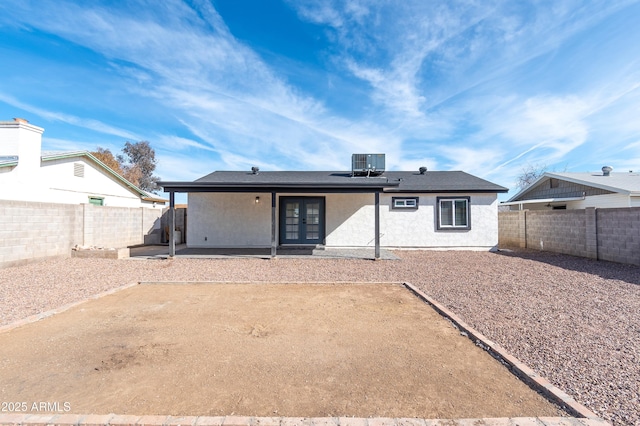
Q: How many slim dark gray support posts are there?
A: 3